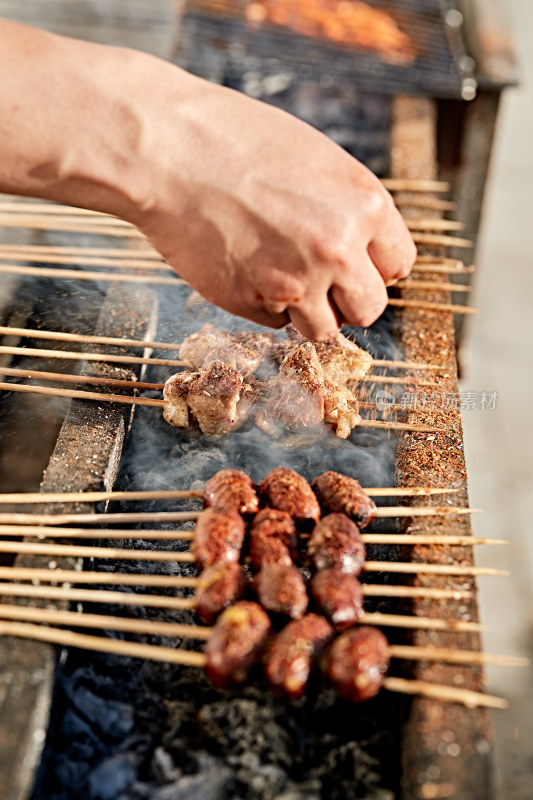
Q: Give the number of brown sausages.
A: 12